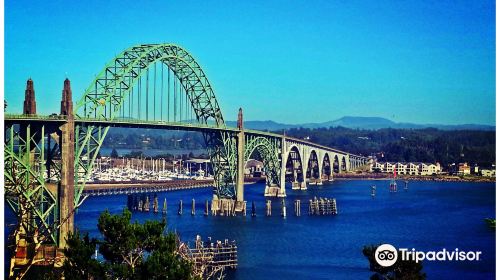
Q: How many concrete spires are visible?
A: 3